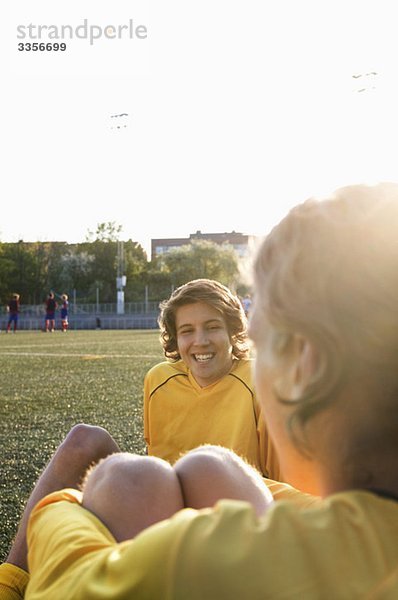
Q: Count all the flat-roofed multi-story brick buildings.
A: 1